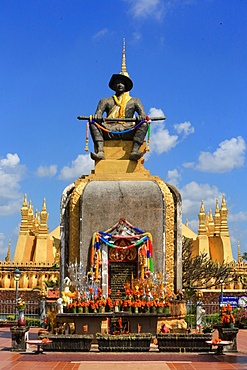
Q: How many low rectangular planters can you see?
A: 3